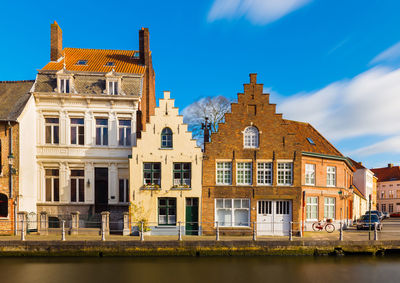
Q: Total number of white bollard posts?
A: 10